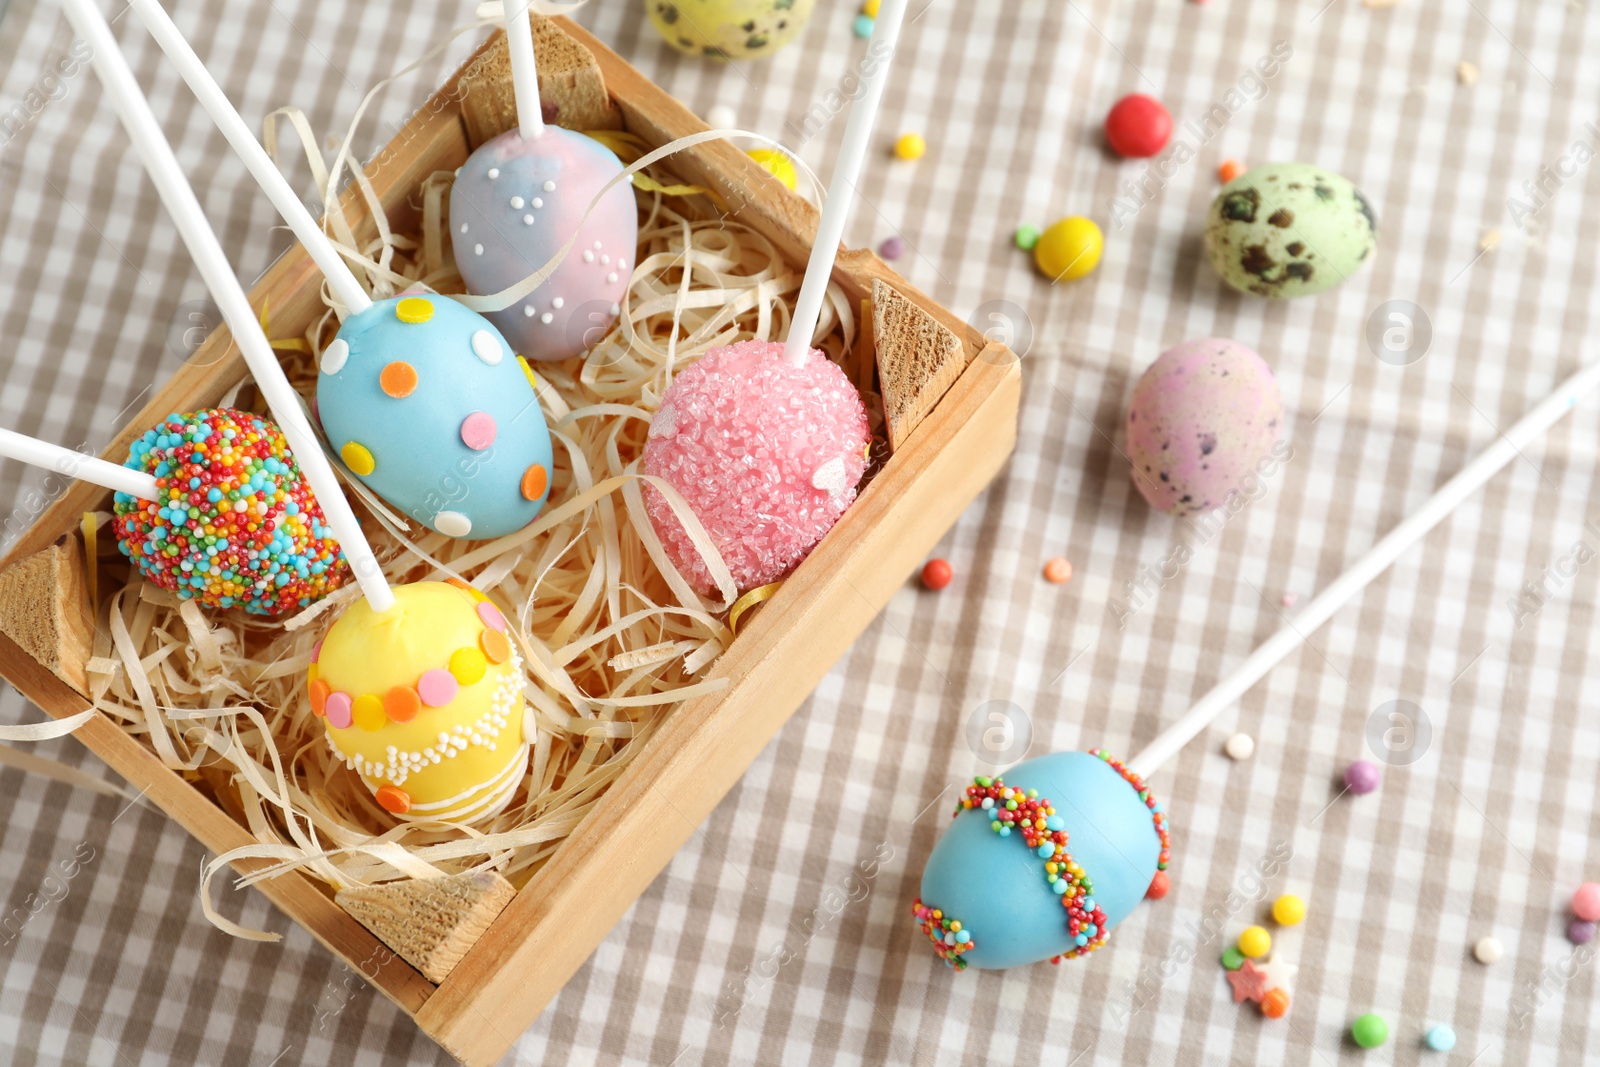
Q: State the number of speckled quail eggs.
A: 3